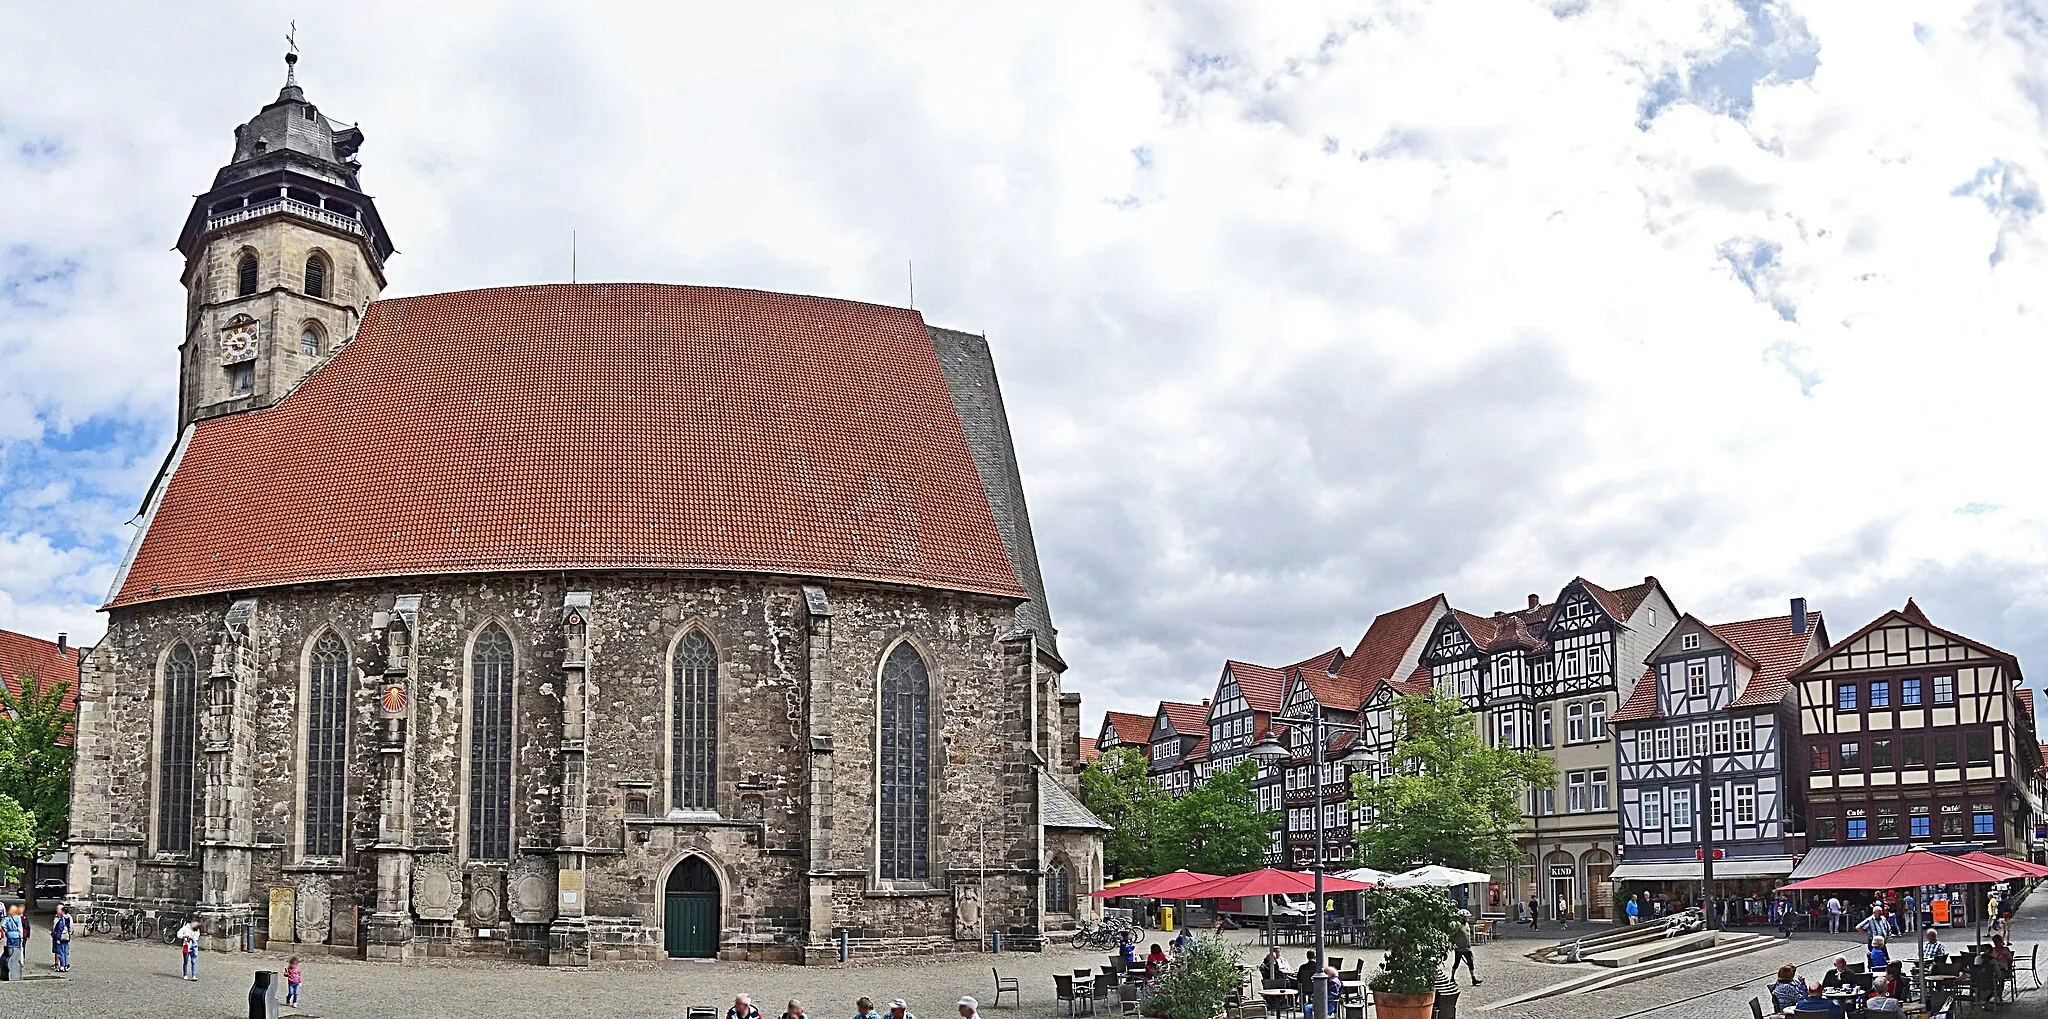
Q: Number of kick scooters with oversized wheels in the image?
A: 0